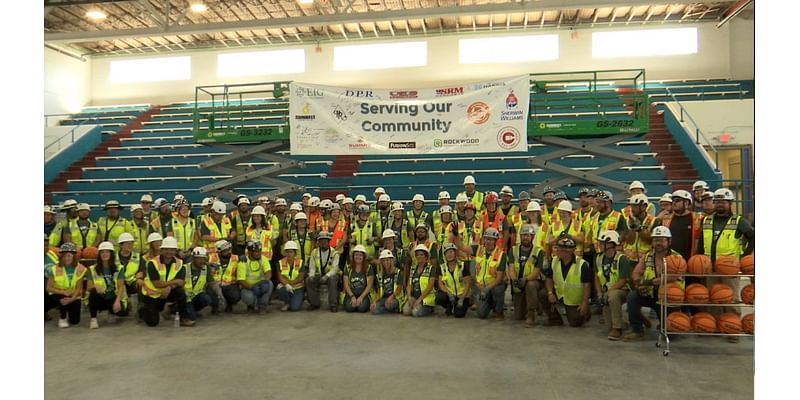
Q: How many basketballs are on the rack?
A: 12